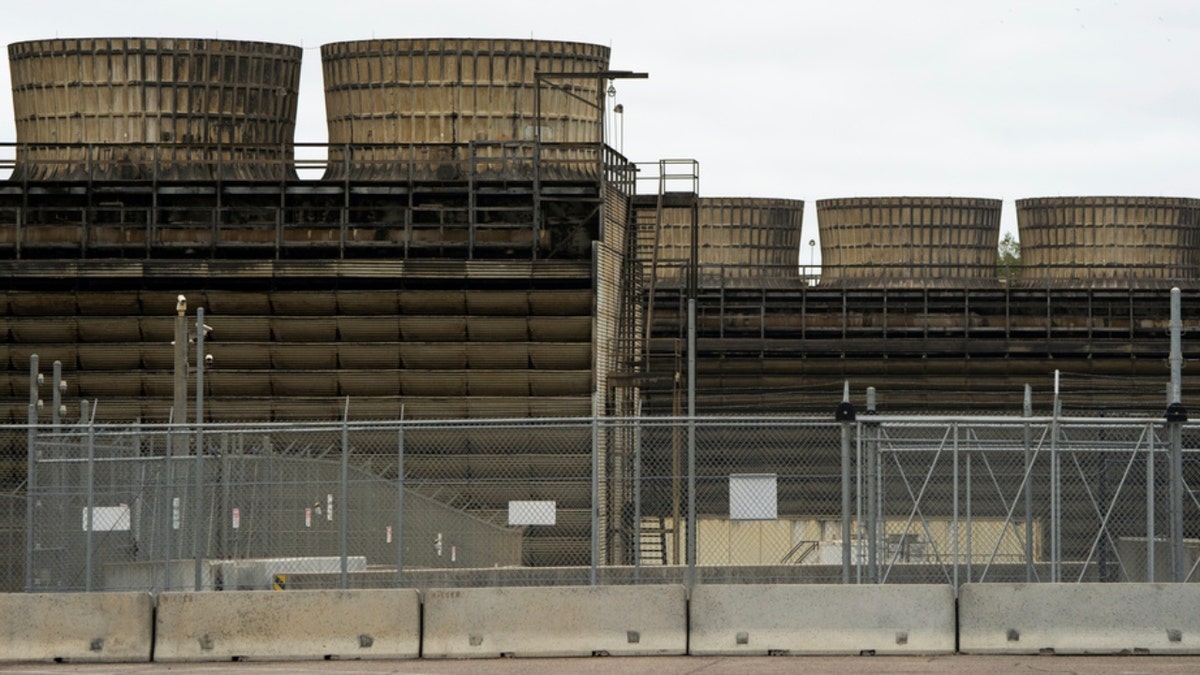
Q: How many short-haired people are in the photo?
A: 0